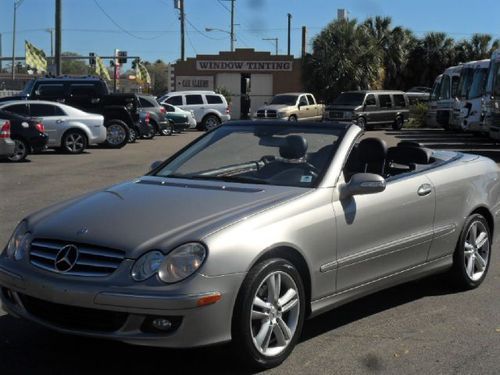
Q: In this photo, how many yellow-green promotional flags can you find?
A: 3